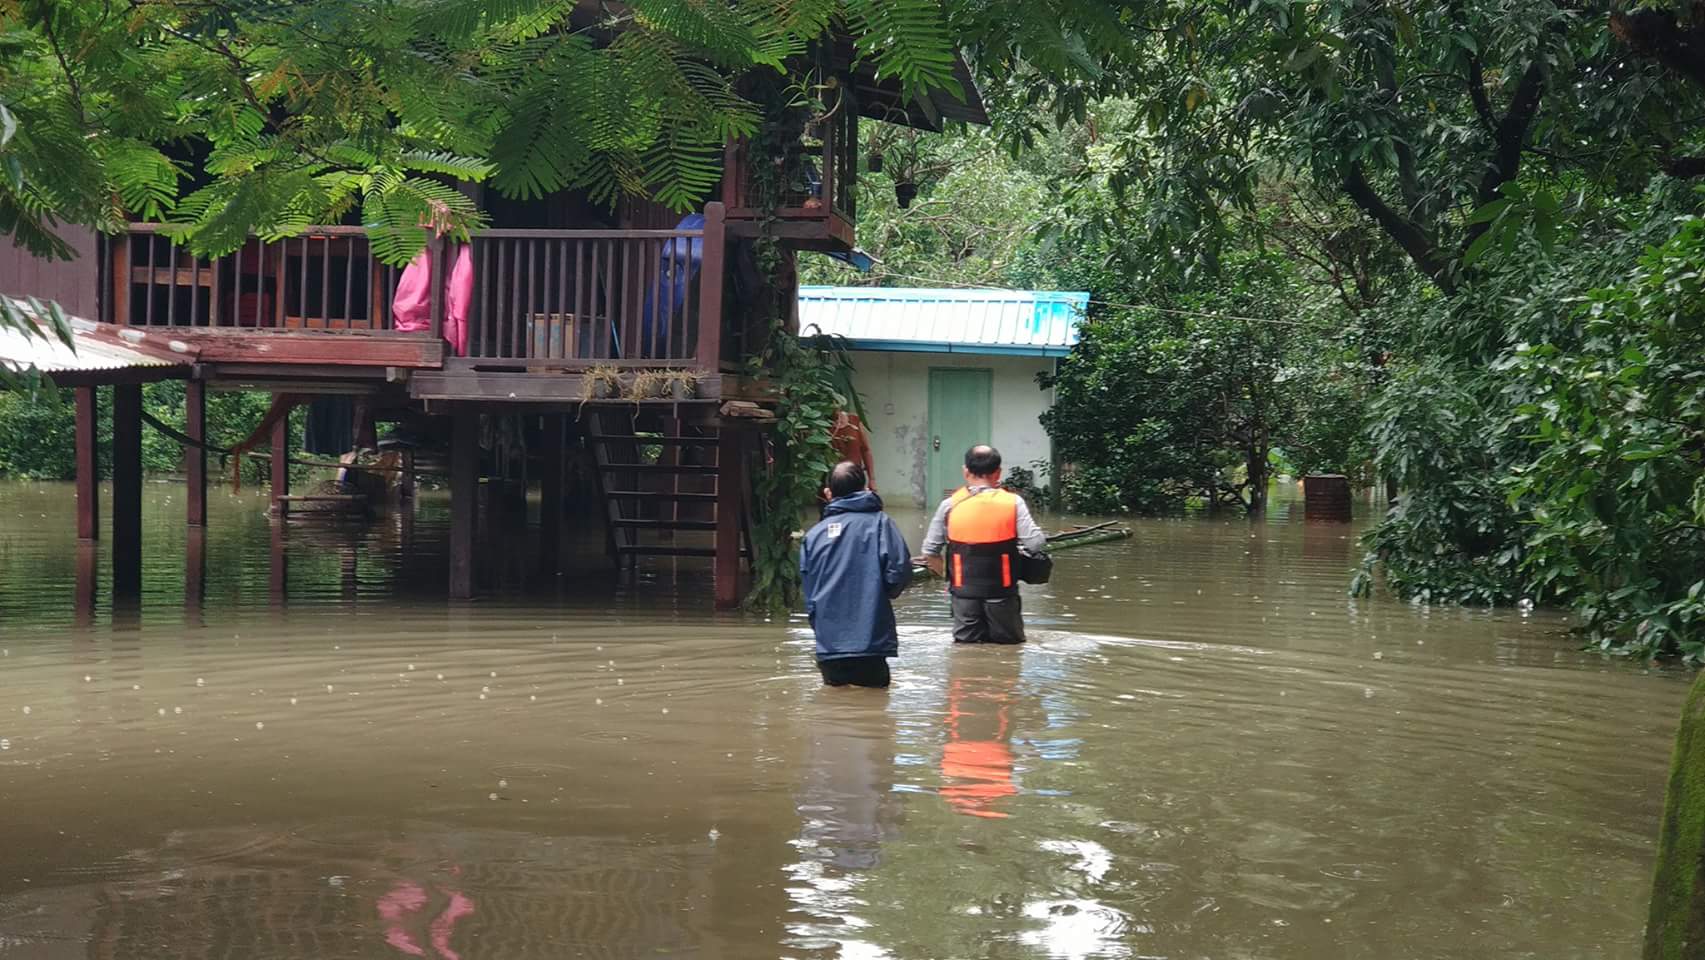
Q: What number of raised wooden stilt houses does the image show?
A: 1